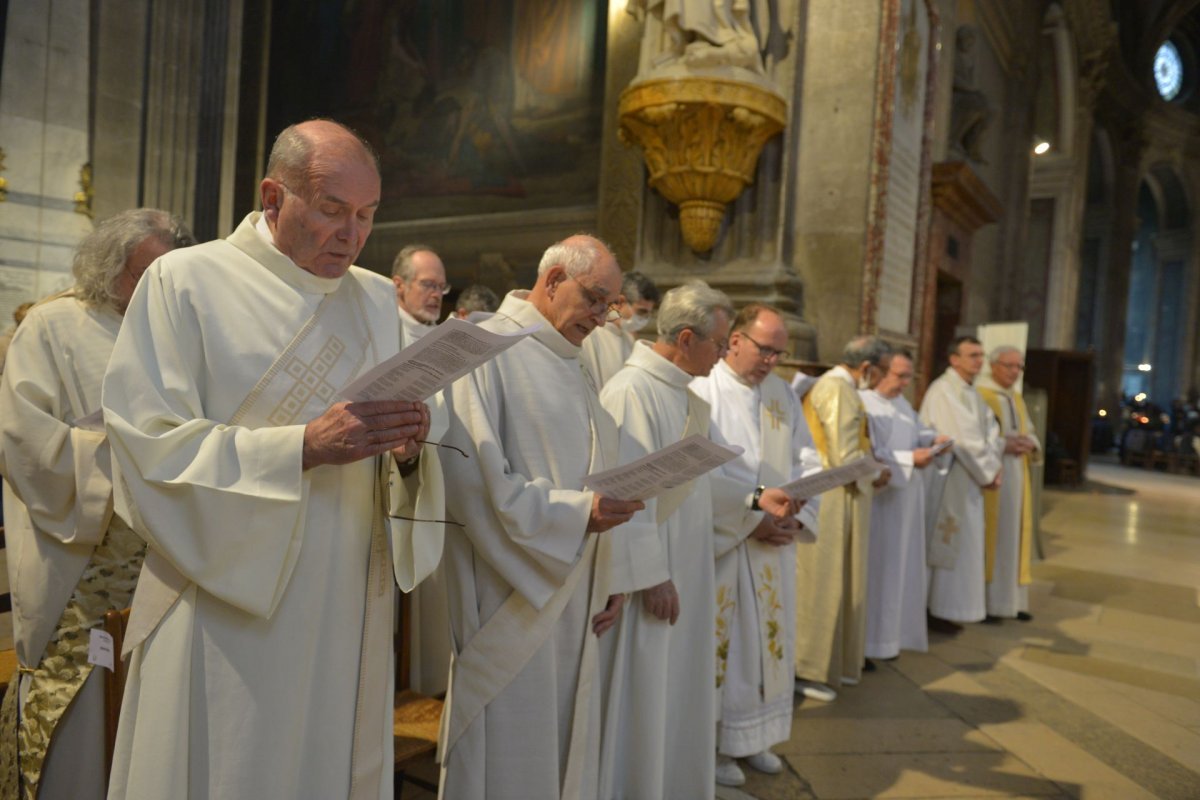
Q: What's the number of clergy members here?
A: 12